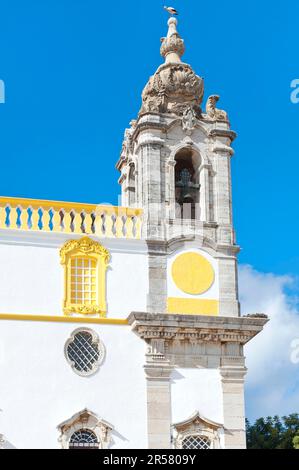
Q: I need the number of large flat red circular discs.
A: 0